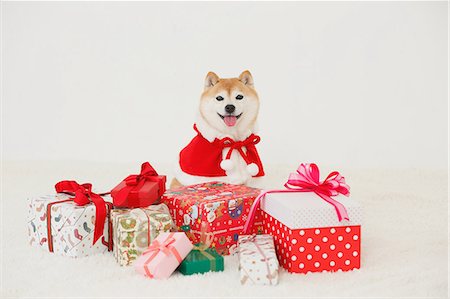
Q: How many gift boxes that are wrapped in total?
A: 8